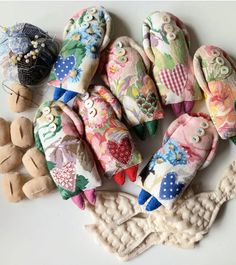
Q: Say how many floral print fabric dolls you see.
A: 7